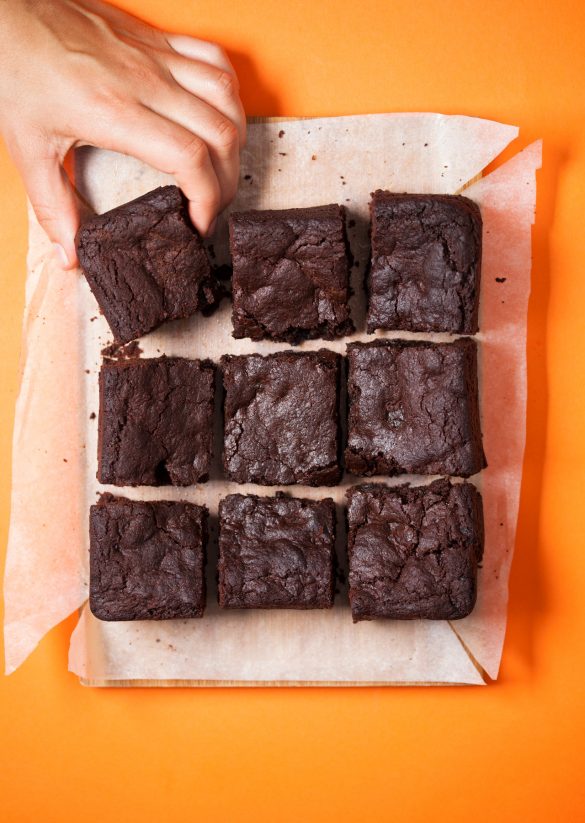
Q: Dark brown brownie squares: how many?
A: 9